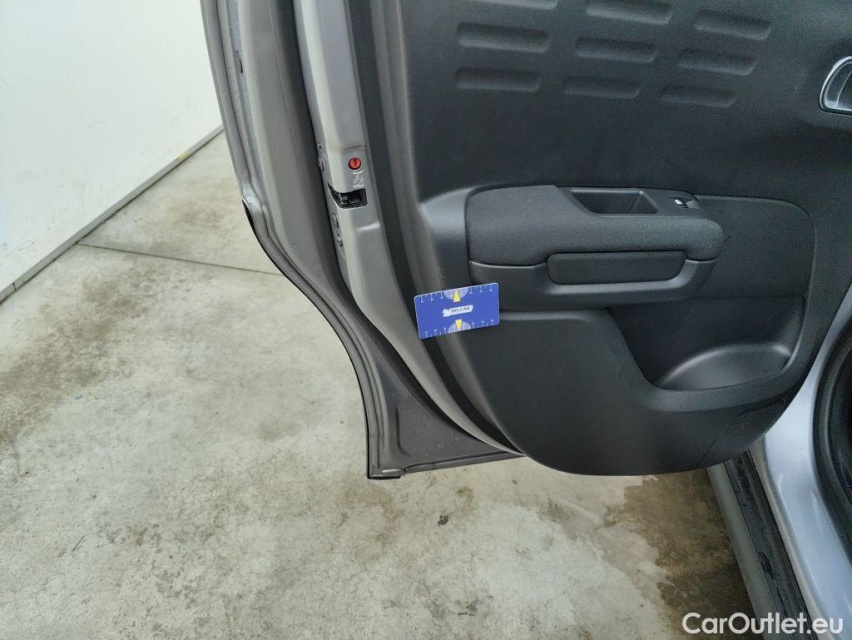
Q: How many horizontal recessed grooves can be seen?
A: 9